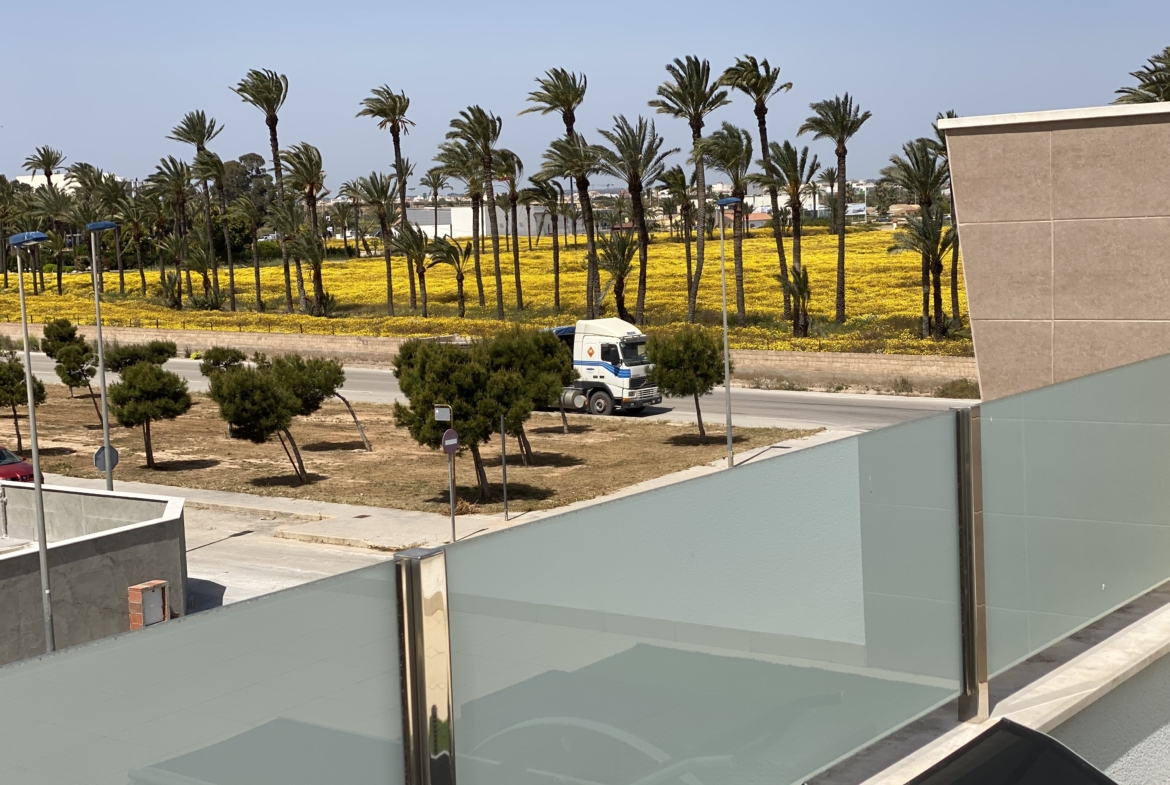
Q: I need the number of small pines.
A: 12